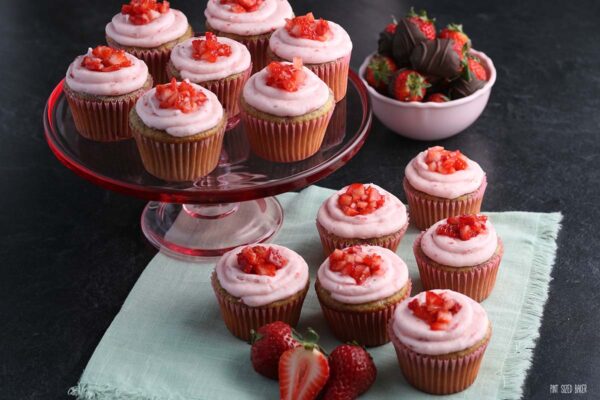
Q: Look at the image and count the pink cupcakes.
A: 13